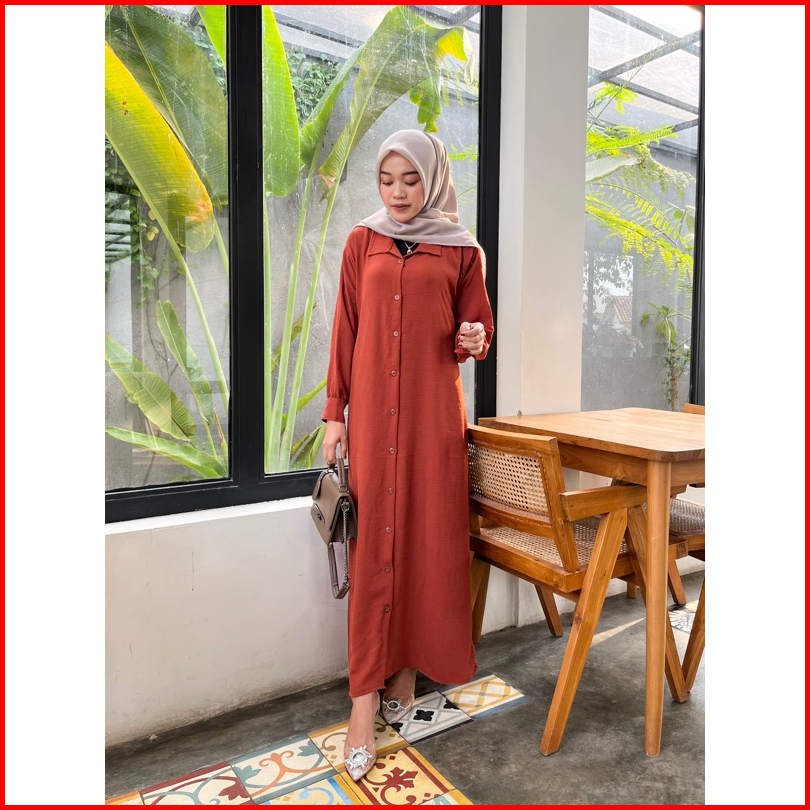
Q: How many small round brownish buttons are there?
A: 10